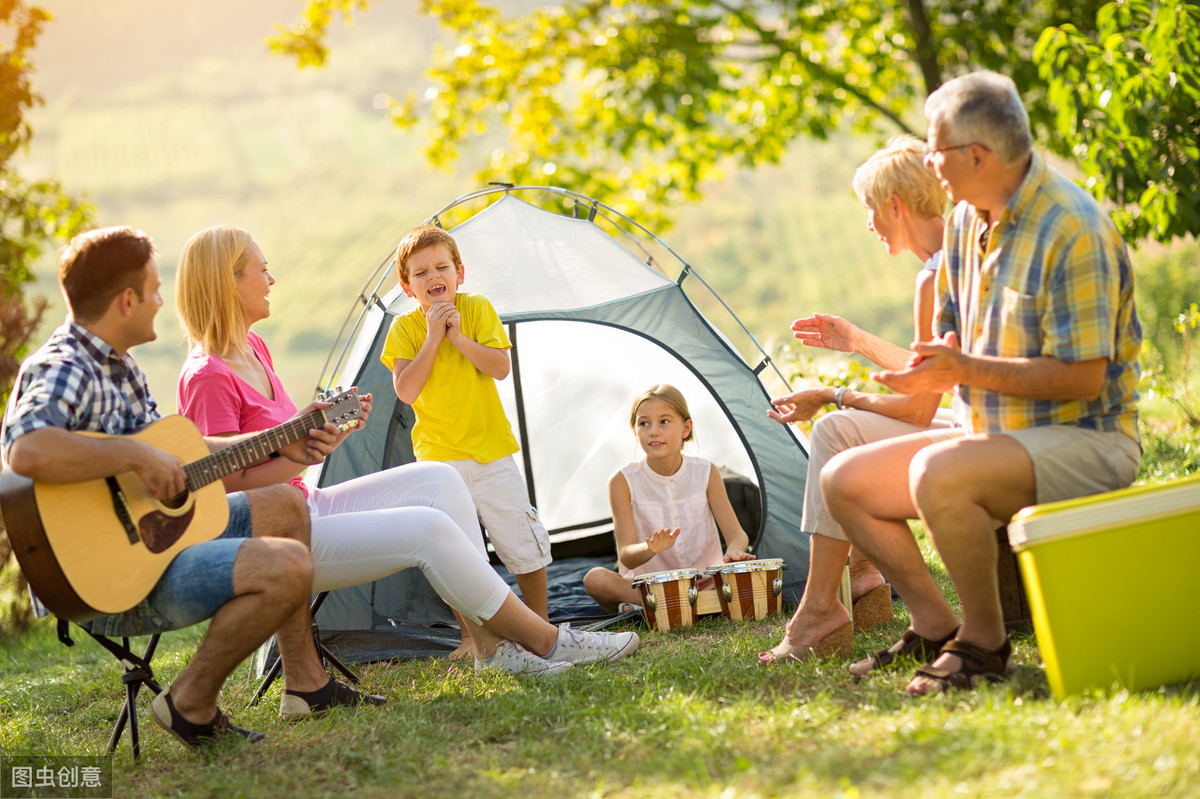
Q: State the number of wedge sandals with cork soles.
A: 2